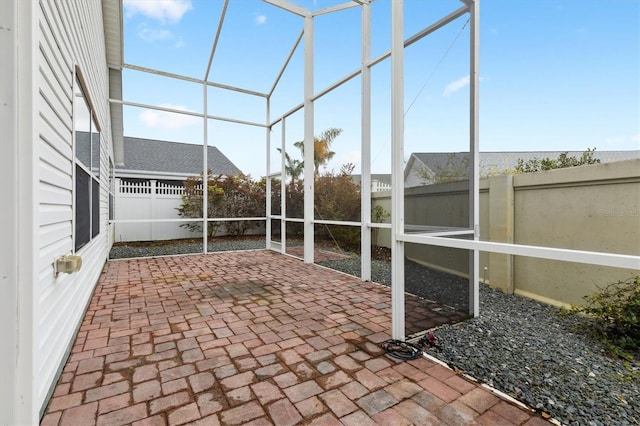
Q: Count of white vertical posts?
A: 7